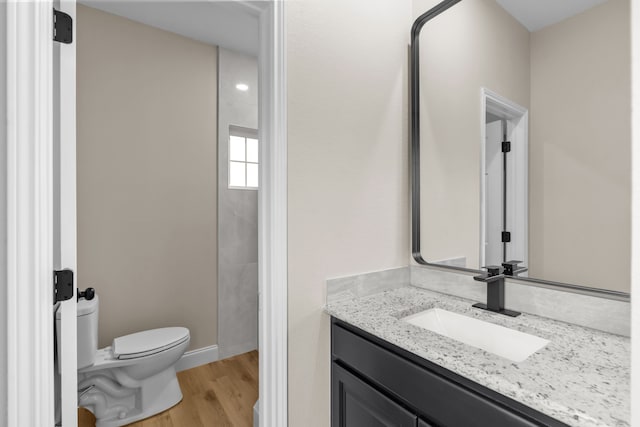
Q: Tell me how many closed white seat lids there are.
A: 1